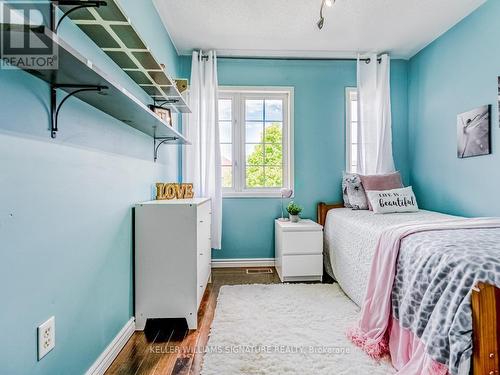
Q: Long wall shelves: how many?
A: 2